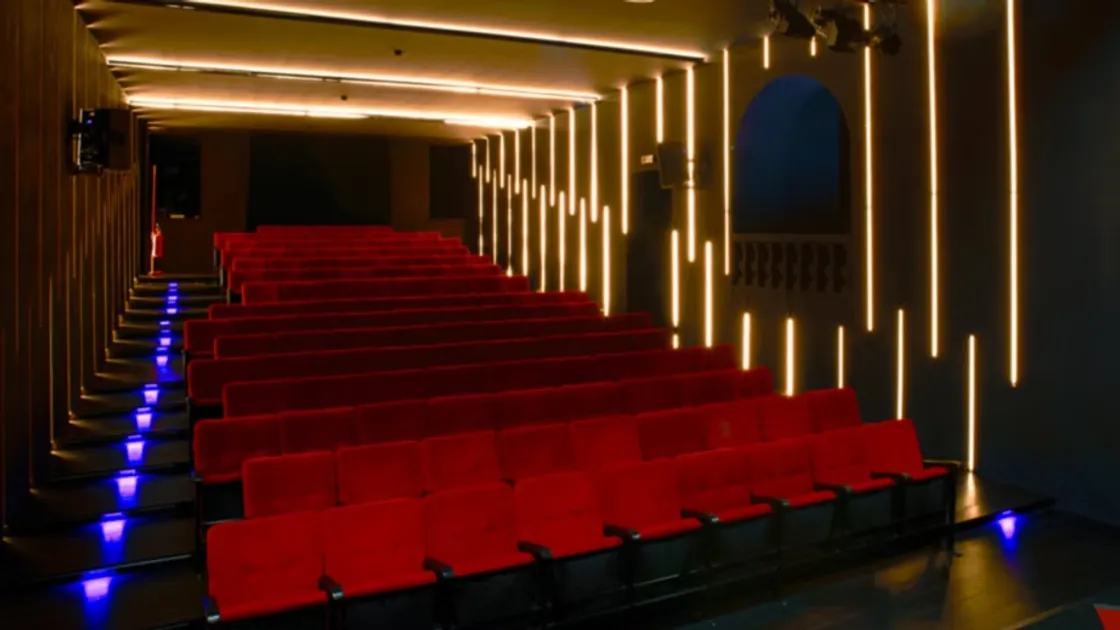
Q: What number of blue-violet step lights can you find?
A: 13